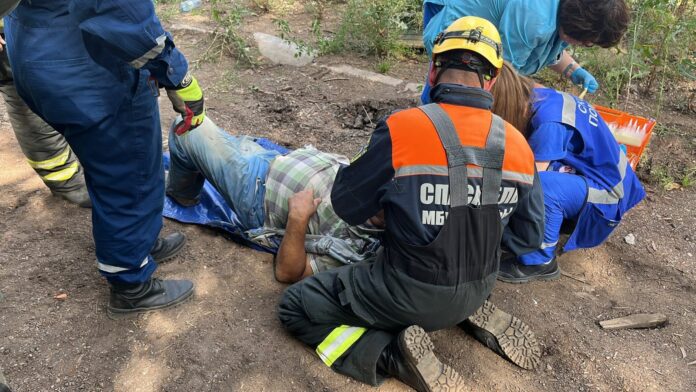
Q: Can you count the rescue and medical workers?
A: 5